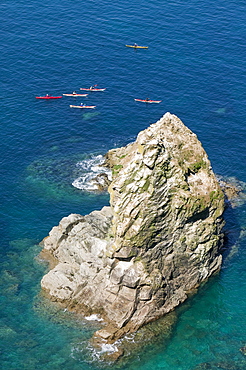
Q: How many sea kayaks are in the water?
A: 6